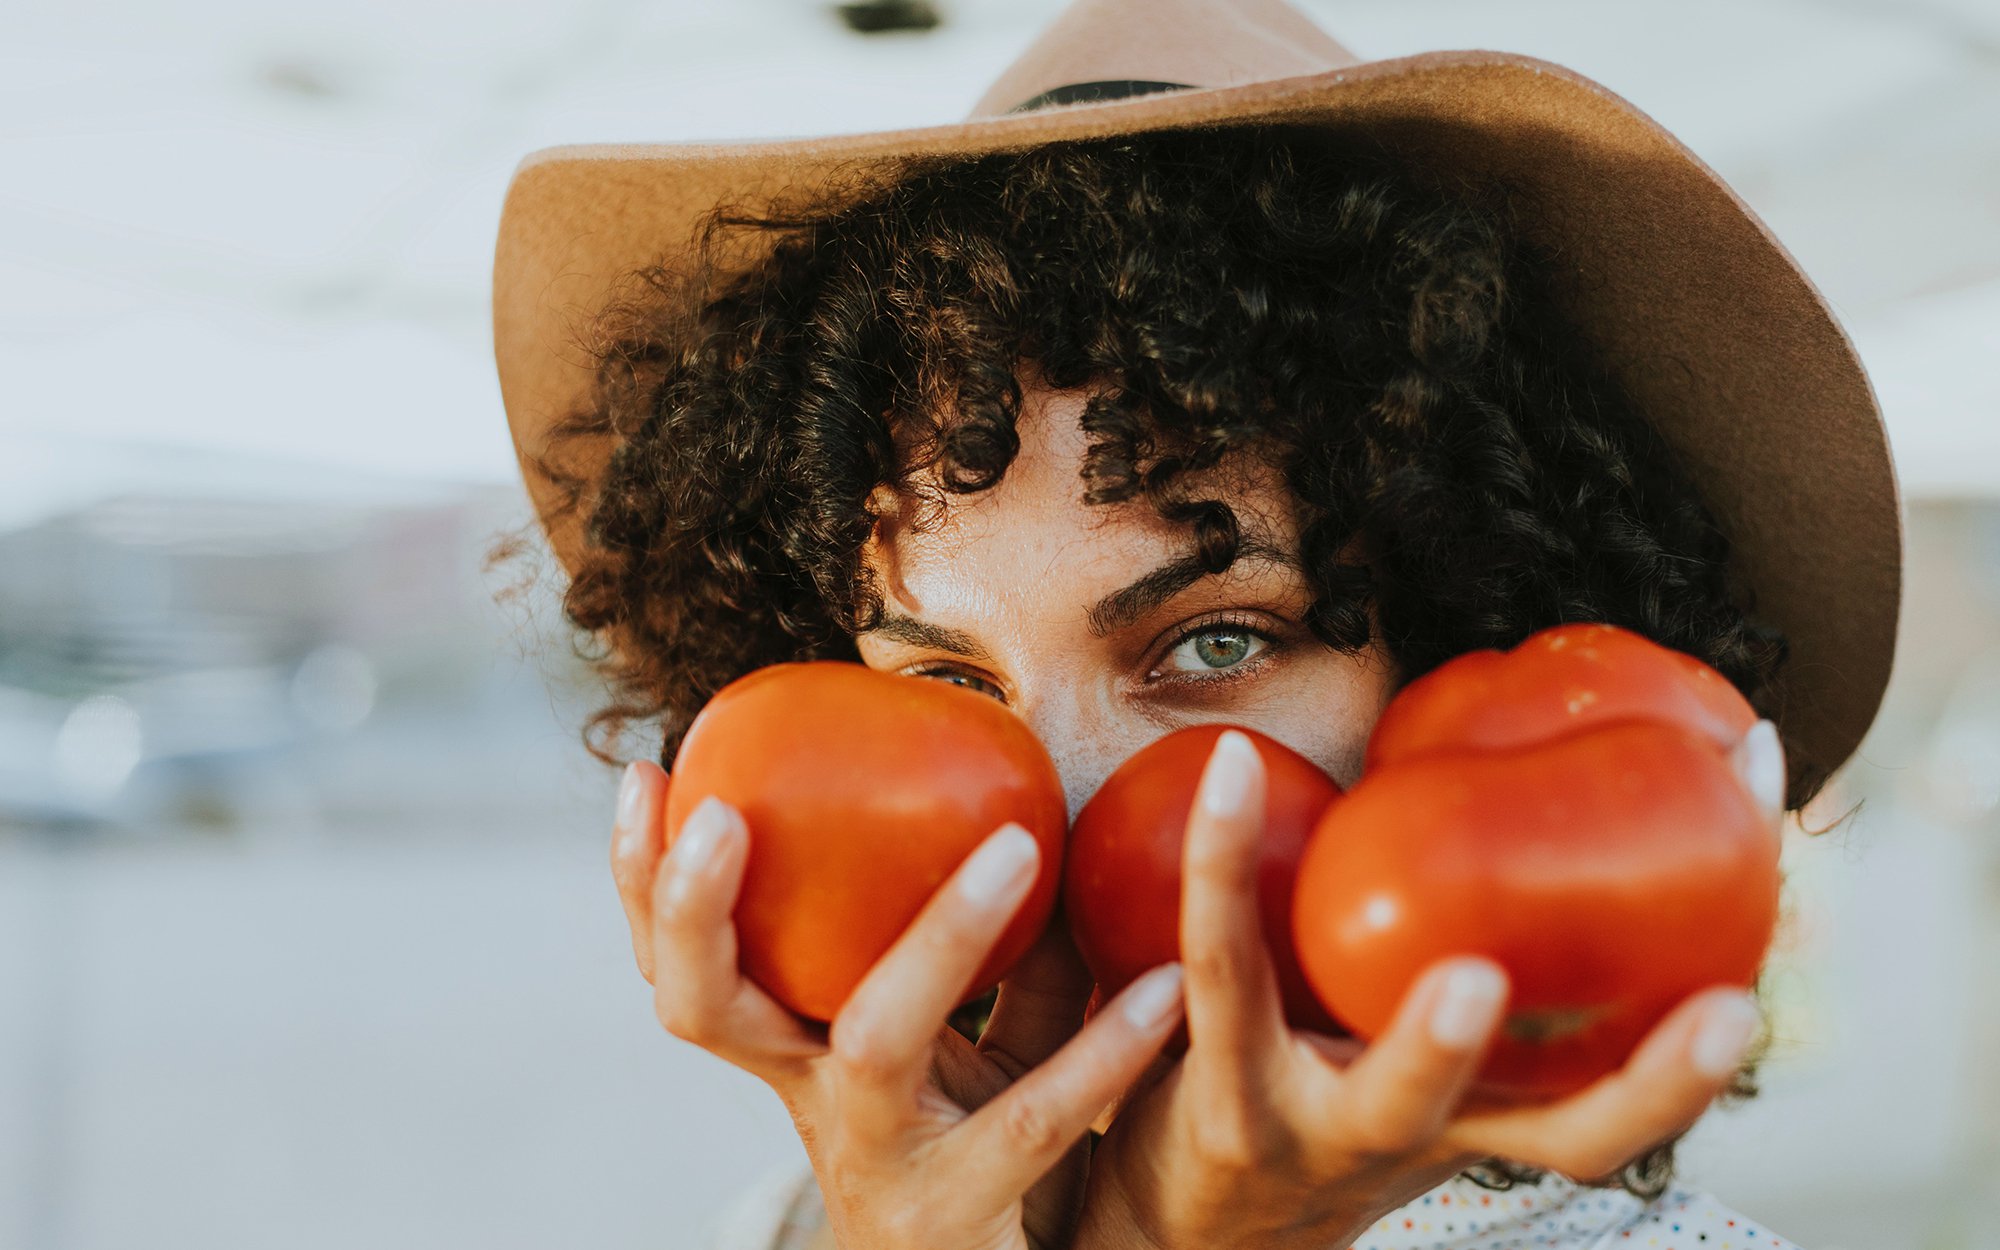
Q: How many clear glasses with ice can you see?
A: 0